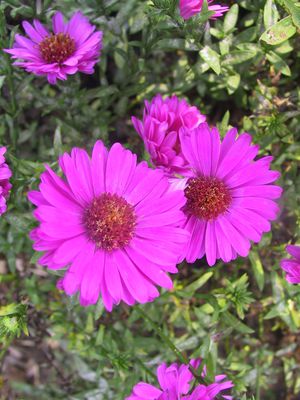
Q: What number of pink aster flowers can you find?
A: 8